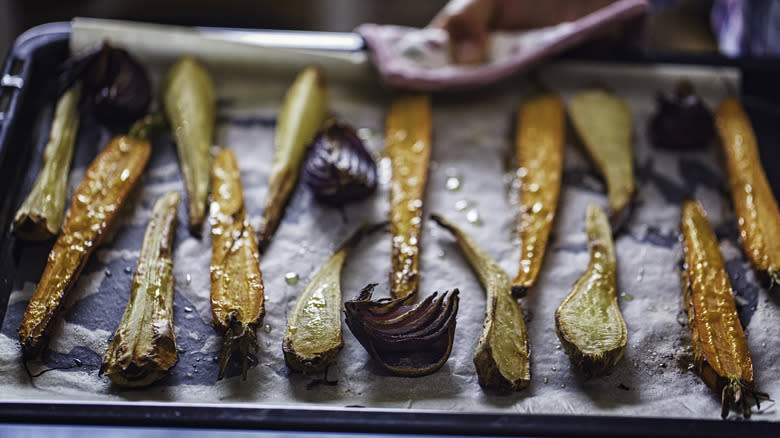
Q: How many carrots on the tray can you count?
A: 6